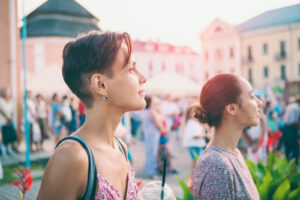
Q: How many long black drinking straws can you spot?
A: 1